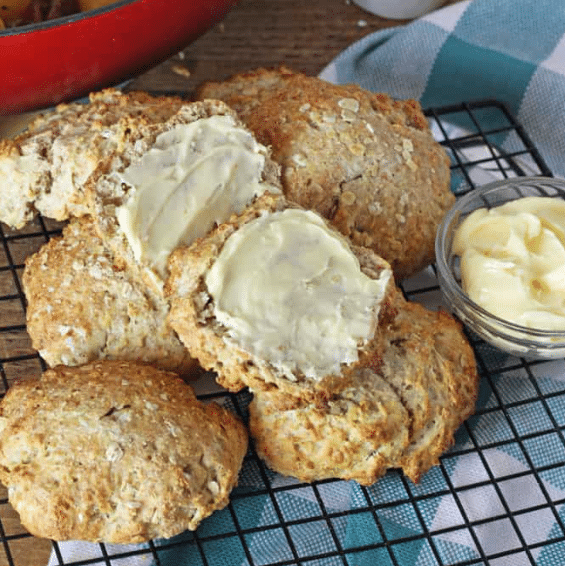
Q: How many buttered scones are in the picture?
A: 2